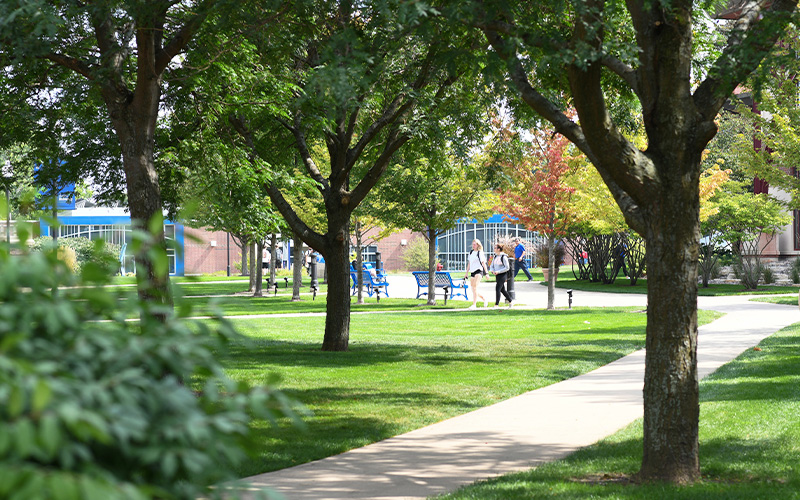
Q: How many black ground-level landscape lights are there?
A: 7